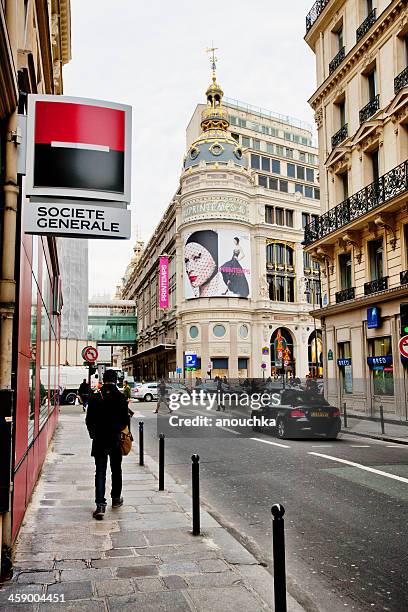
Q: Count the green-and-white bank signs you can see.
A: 0